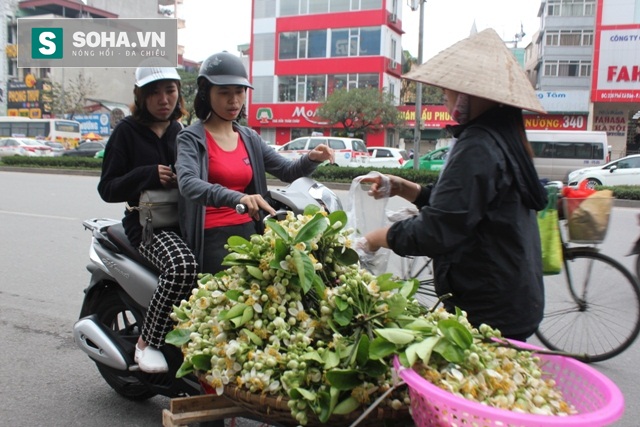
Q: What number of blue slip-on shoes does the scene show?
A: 0